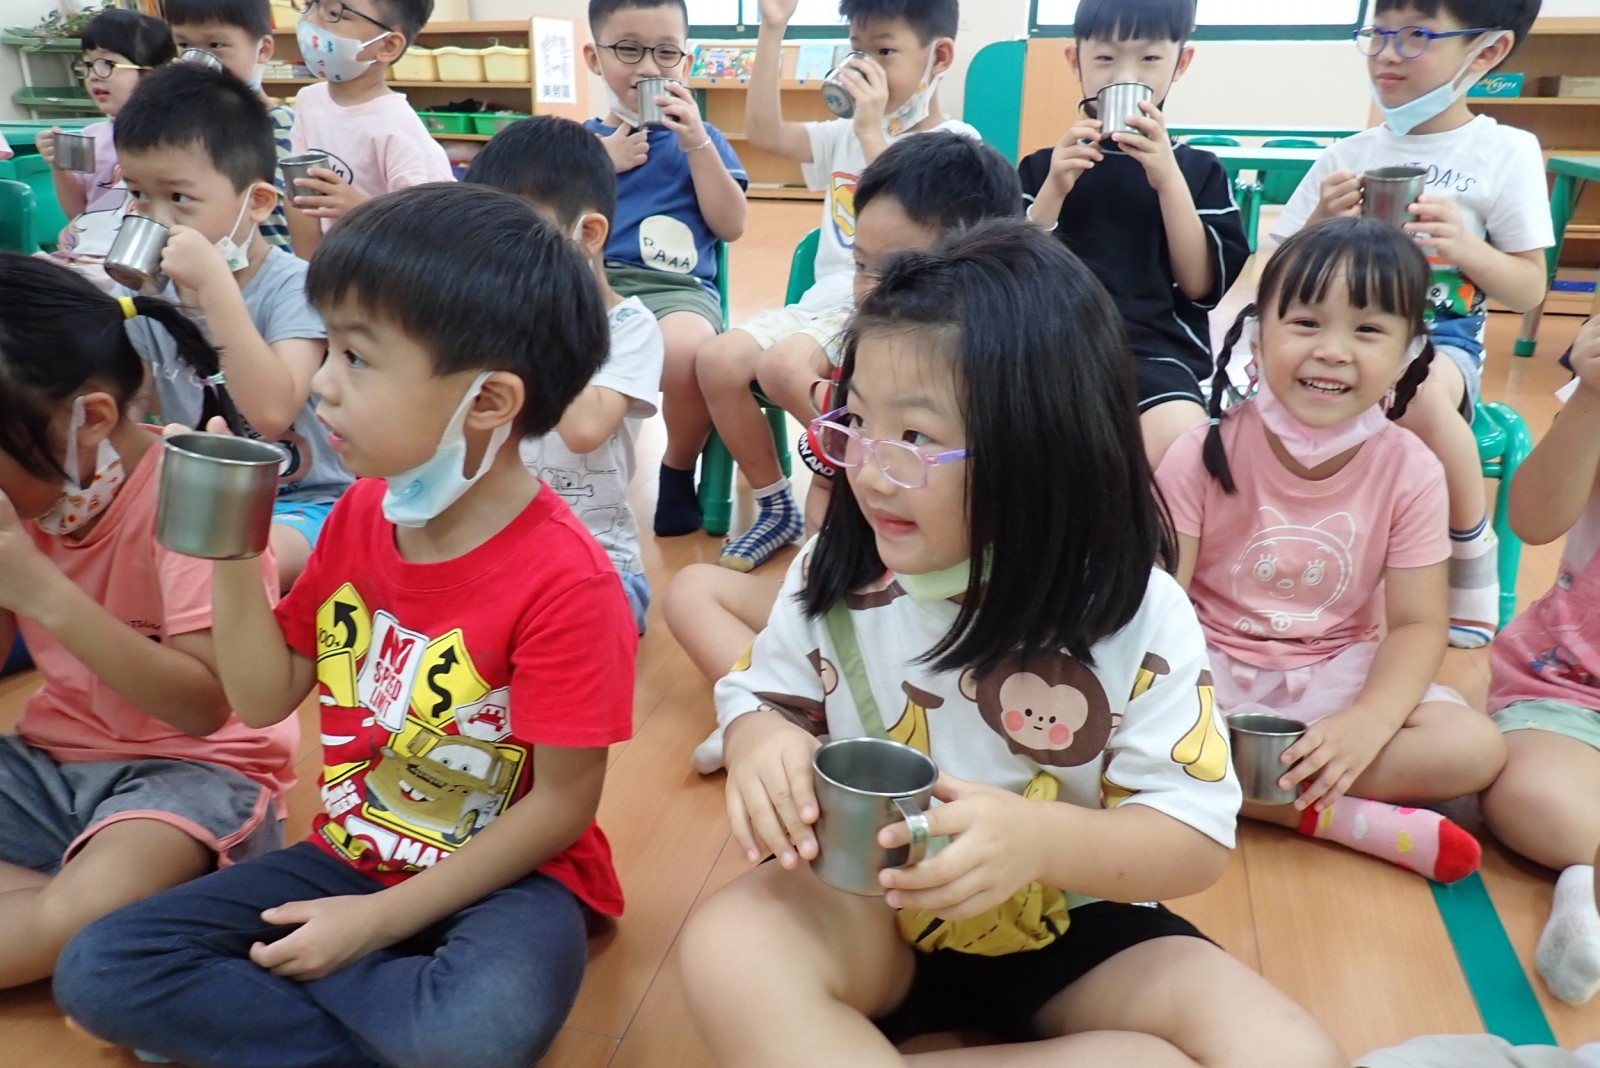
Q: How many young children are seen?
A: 15